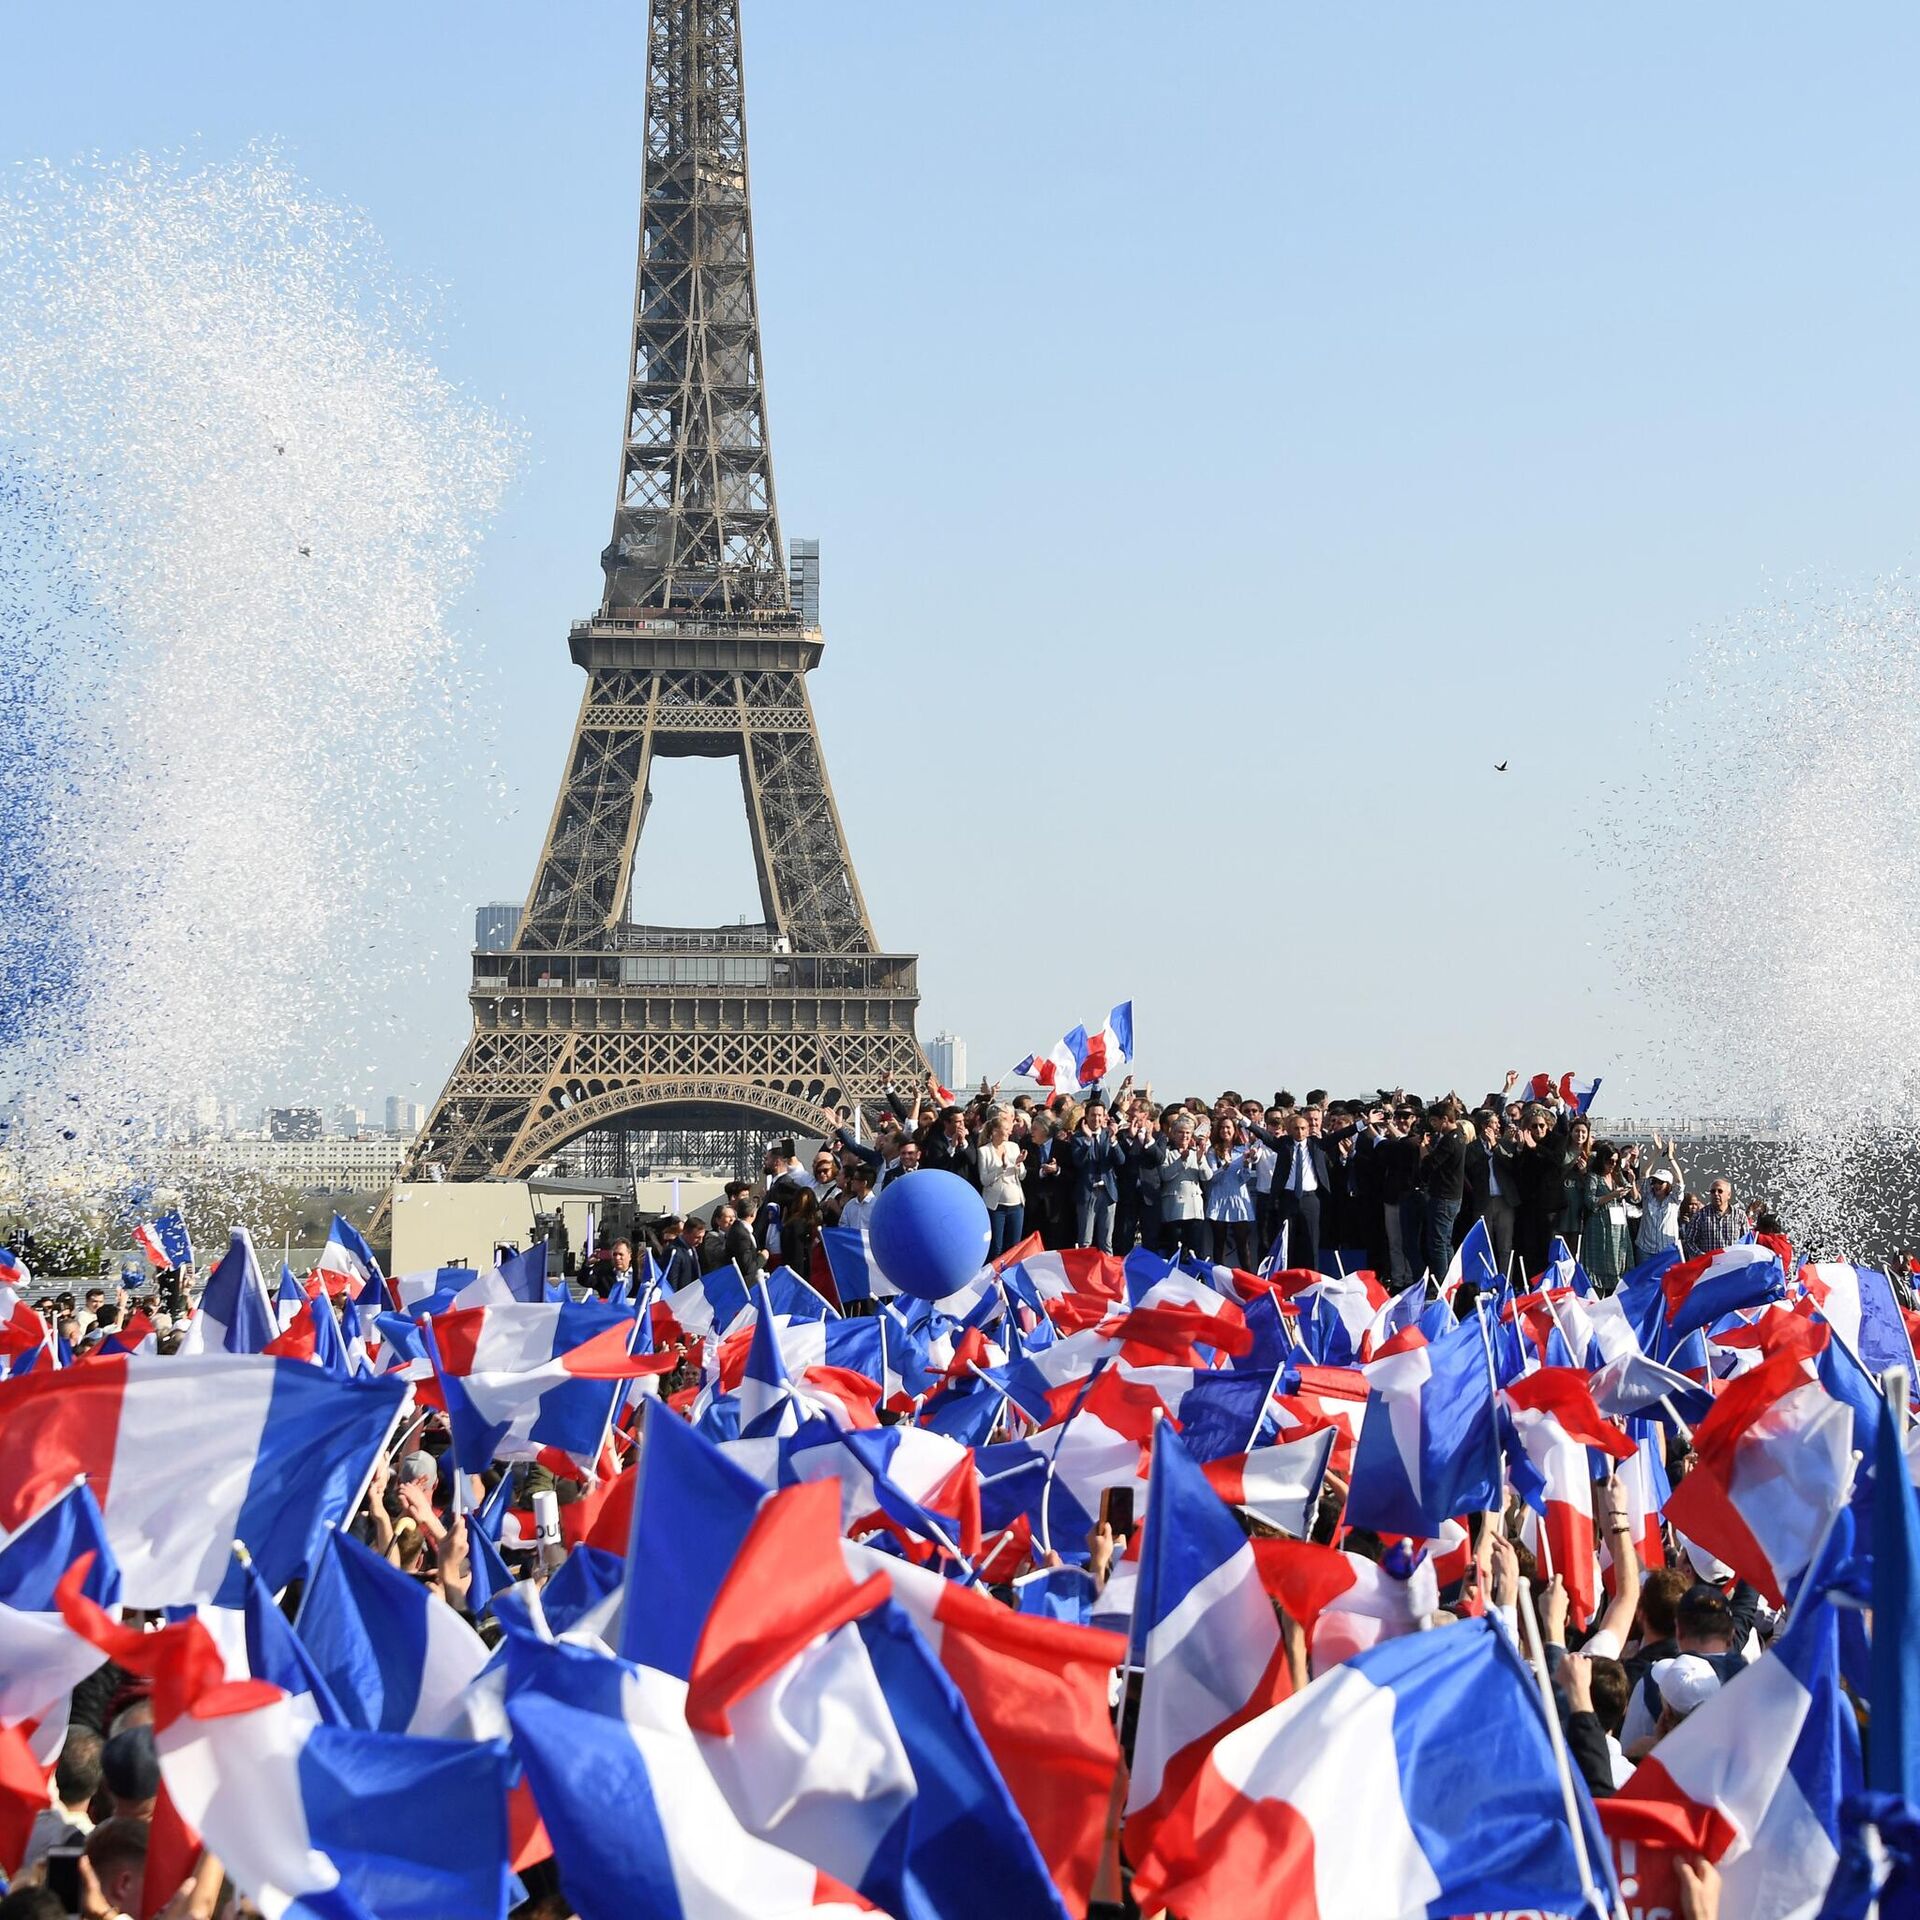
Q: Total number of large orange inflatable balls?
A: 0